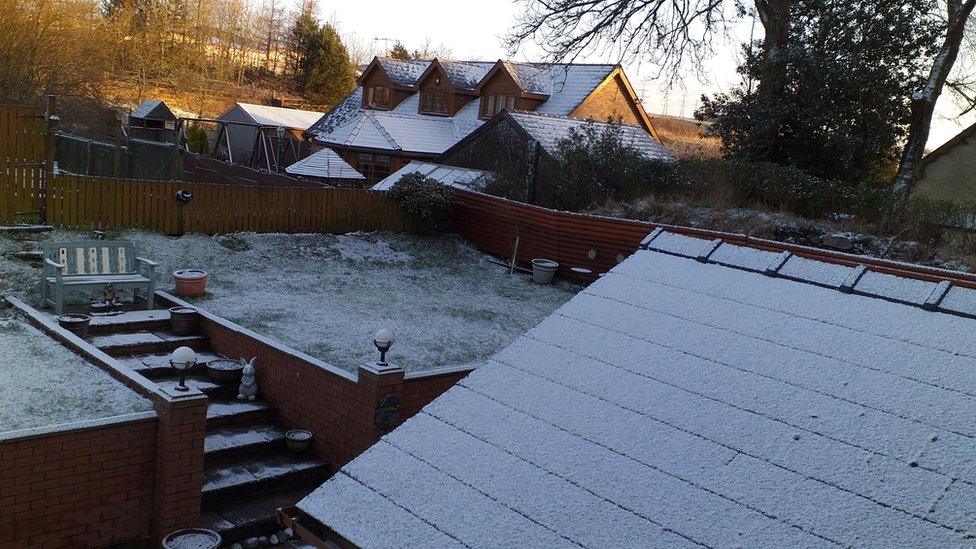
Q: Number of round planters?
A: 7